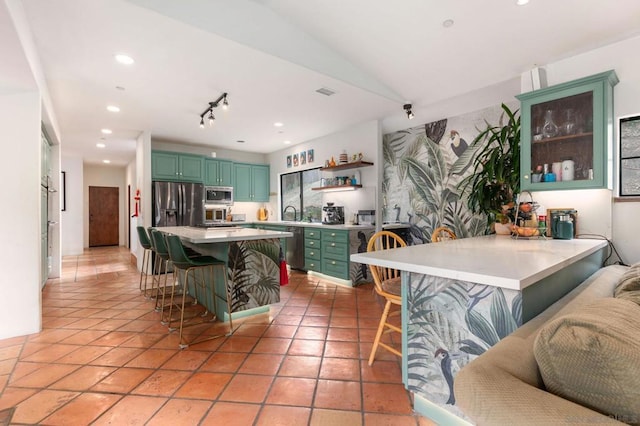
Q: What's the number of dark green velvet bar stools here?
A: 4